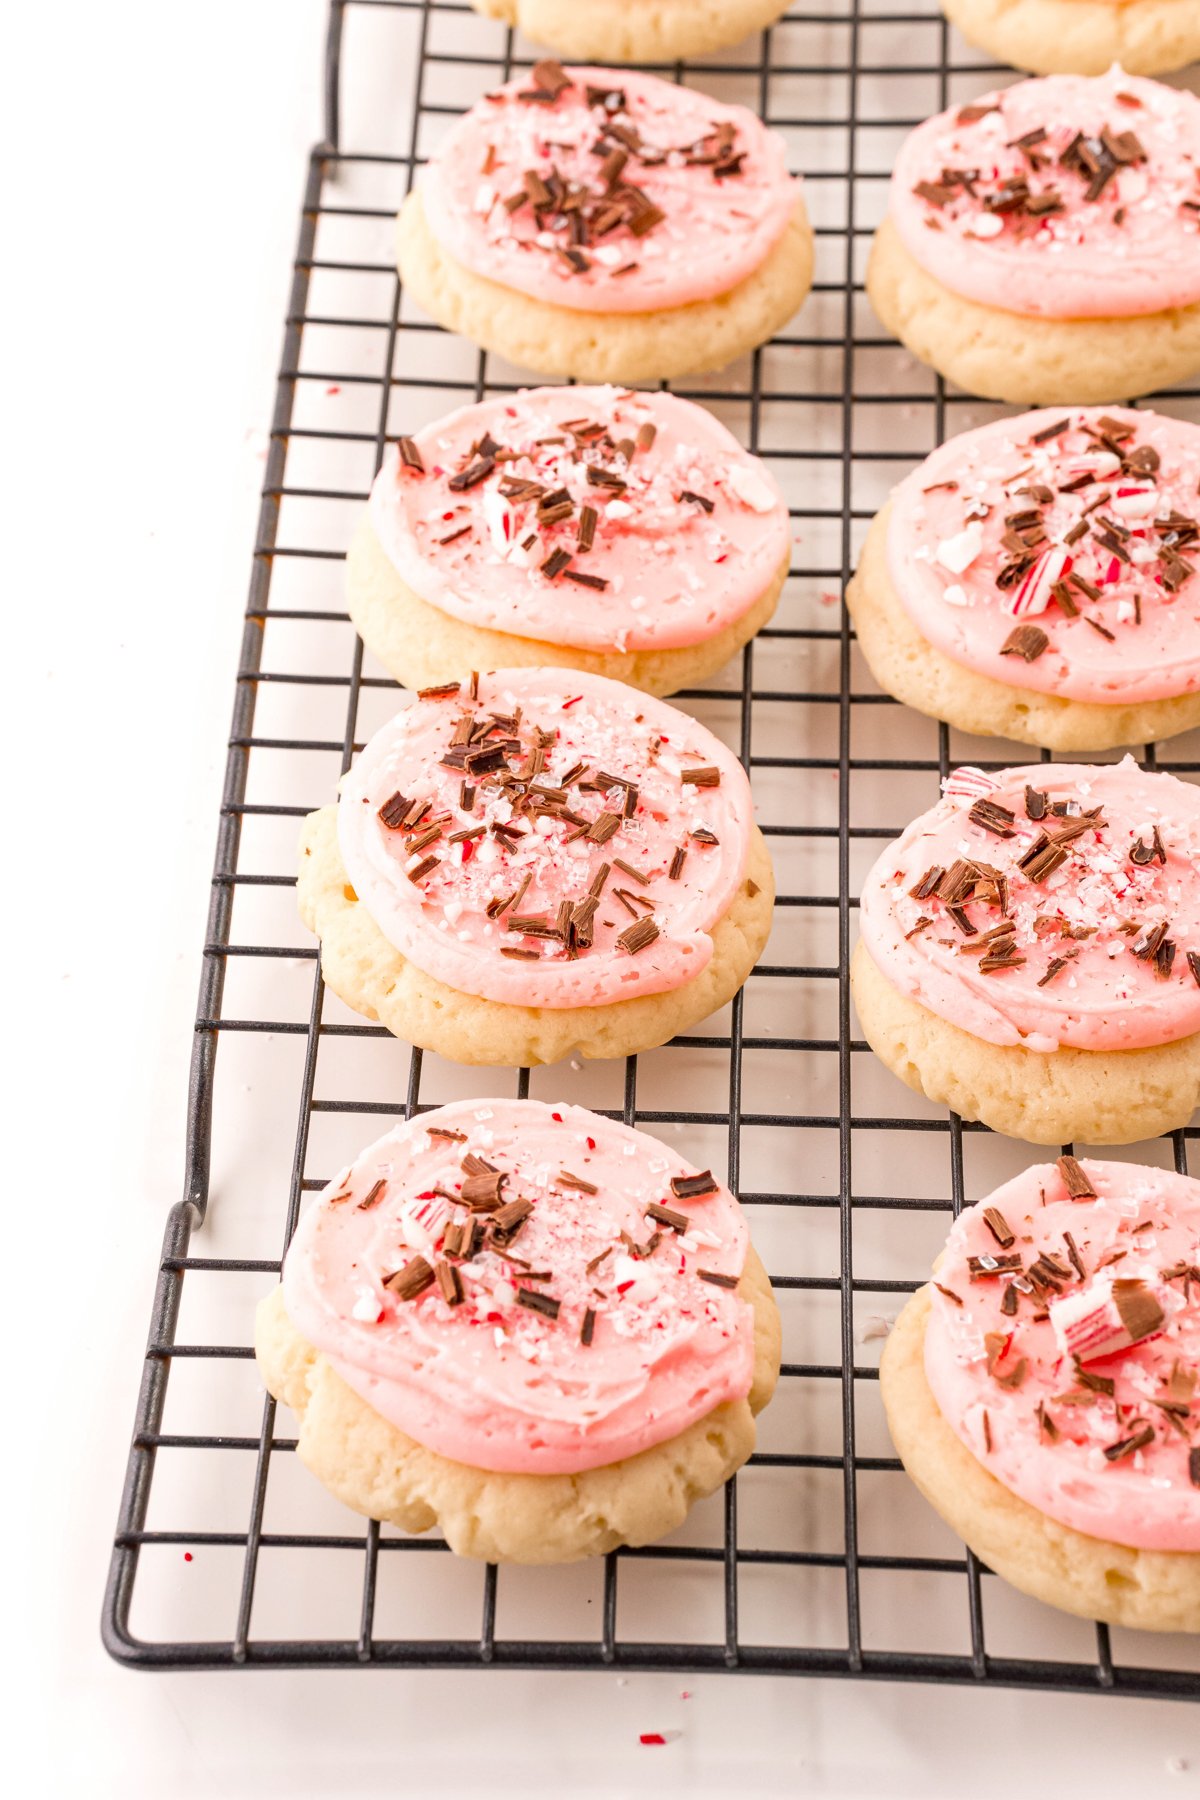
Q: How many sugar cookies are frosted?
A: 8